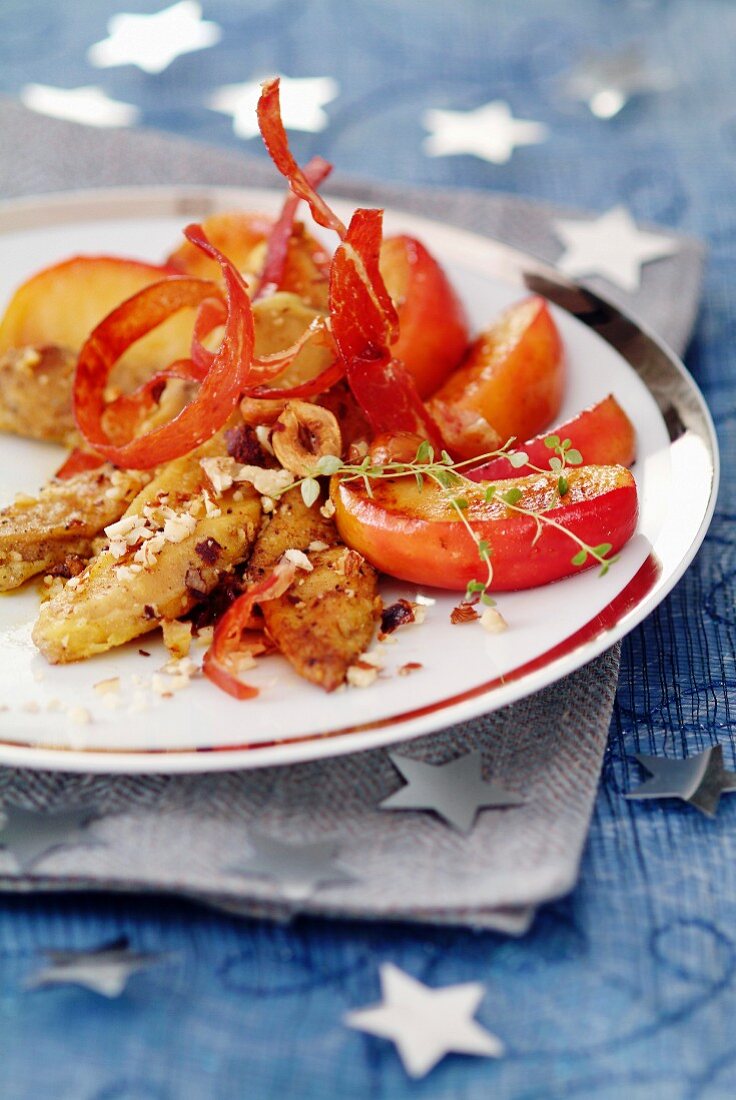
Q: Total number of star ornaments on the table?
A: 12